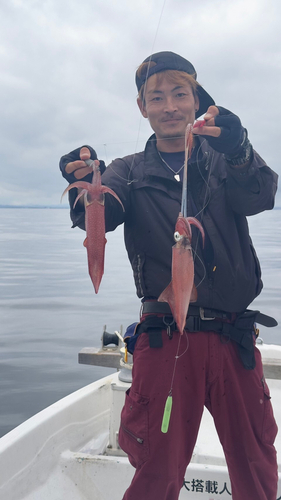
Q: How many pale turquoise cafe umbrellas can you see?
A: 0